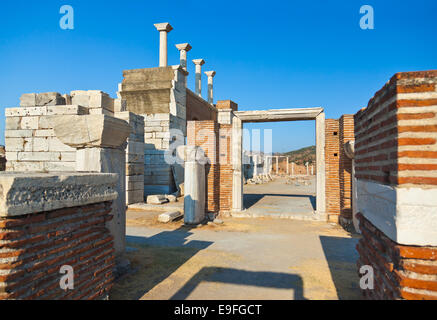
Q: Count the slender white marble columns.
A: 4